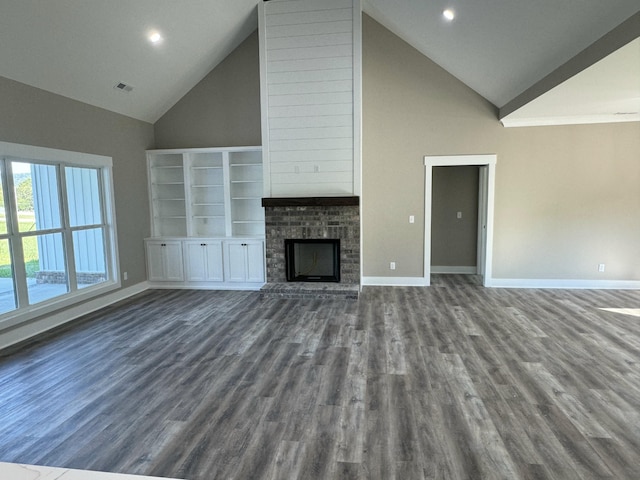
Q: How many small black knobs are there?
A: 6